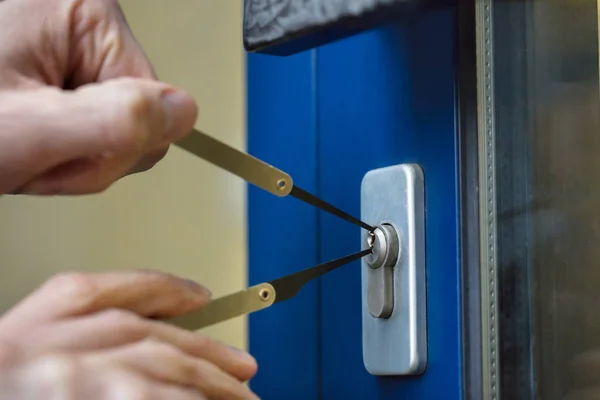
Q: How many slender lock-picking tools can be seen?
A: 2